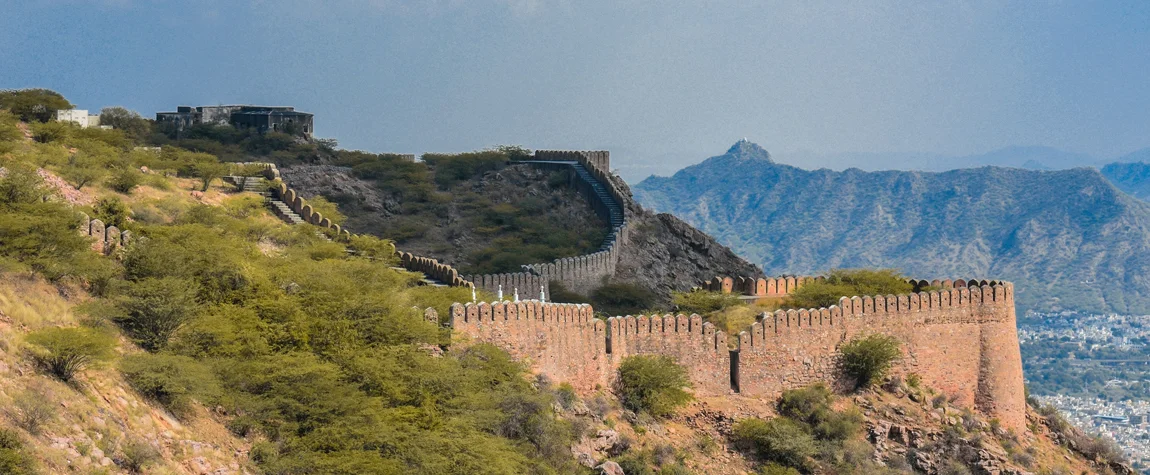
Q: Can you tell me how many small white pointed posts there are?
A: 4